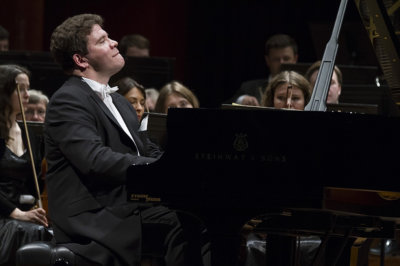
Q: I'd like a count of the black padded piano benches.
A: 1